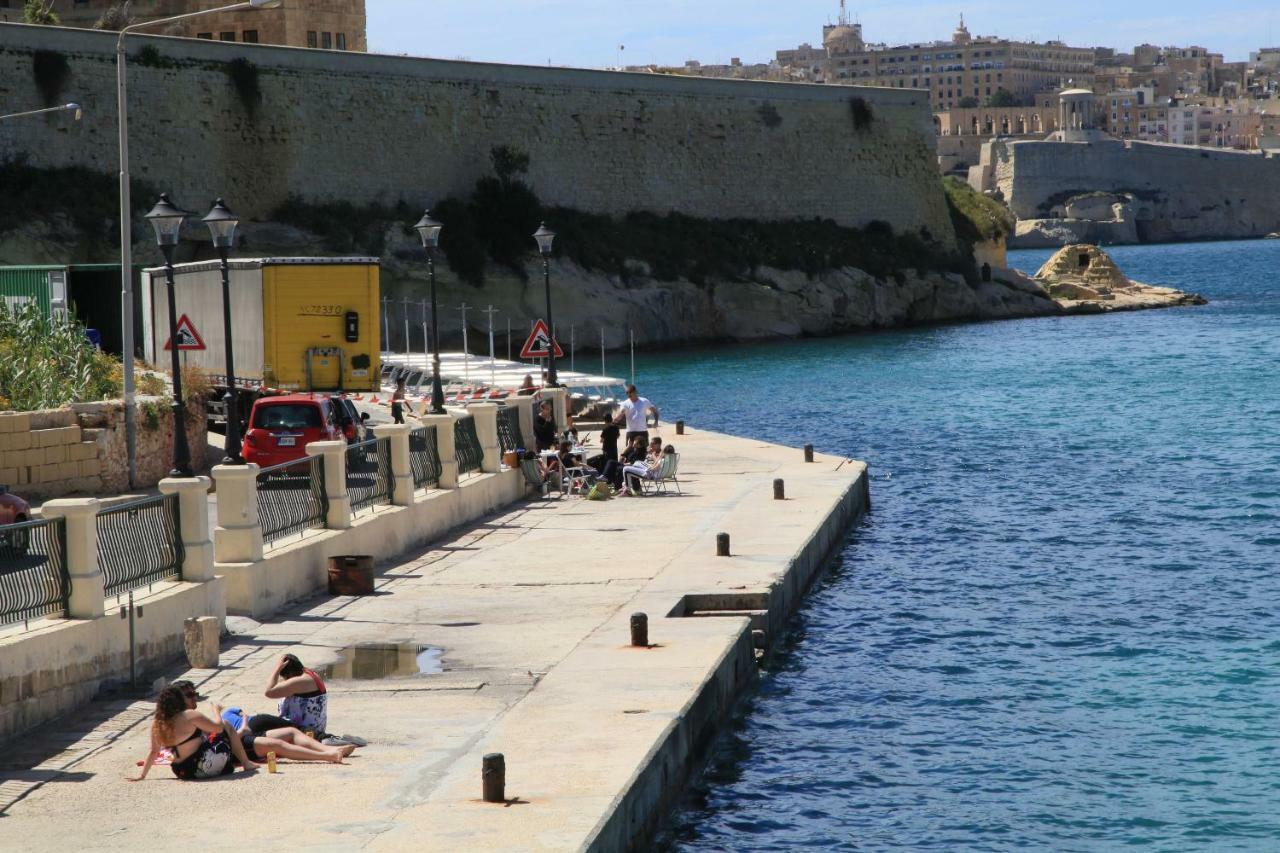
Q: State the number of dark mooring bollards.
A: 6